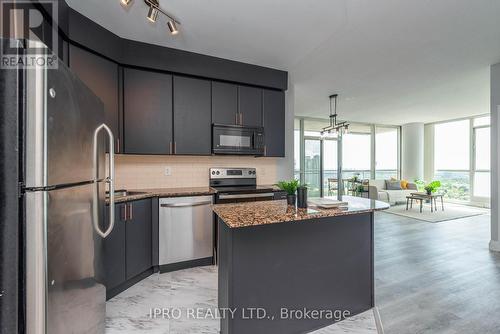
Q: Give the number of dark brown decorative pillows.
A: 0